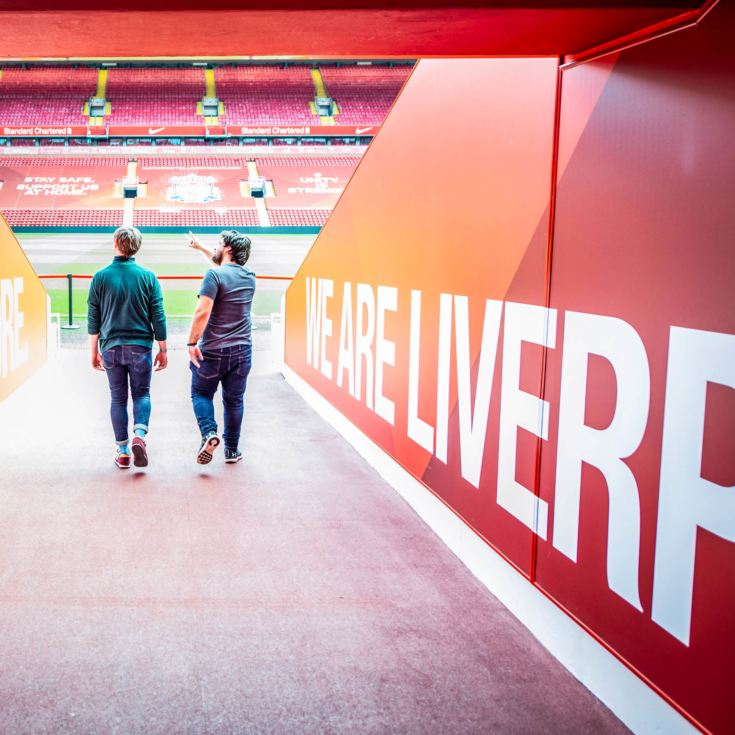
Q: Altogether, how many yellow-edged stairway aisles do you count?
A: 3